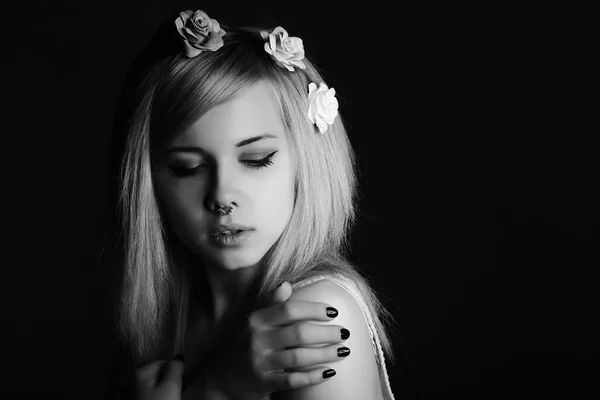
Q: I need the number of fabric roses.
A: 3